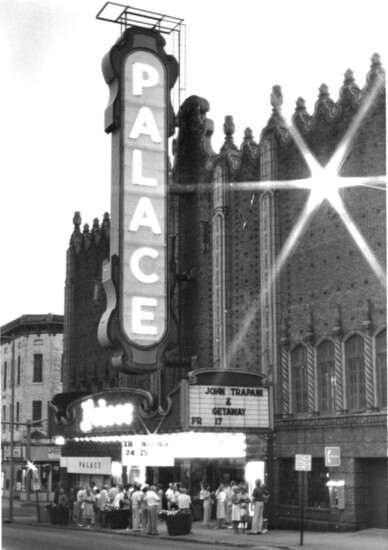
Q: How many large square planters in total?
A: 3